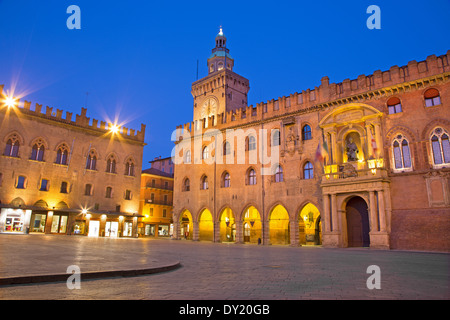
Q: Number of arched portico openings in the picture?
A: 6